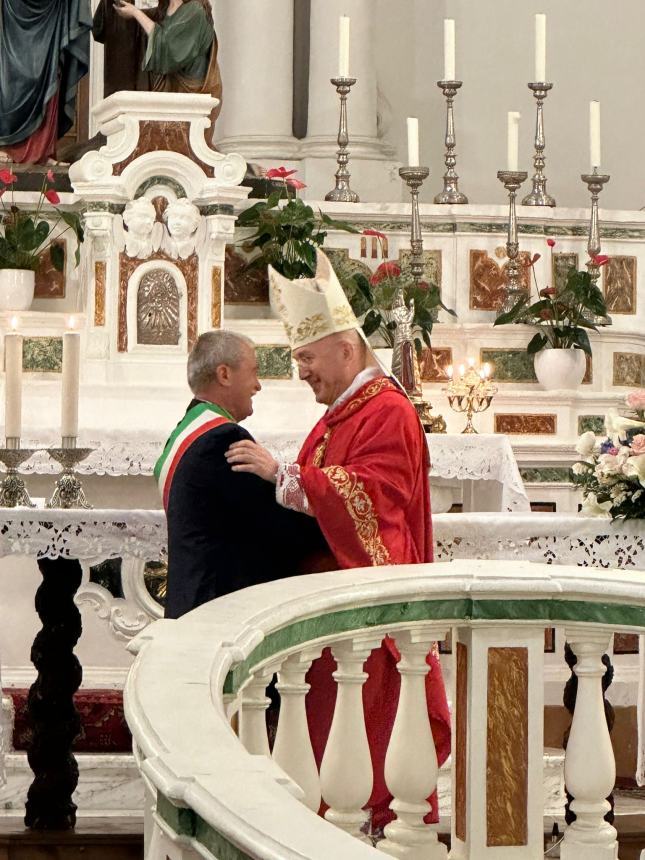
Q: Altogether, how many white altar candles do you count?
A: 8